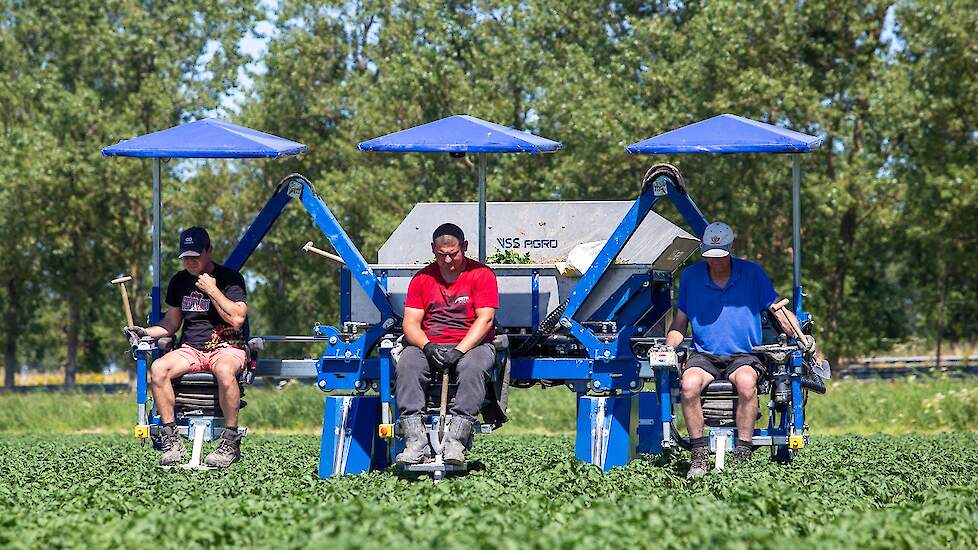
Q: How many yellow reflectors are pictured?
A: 3